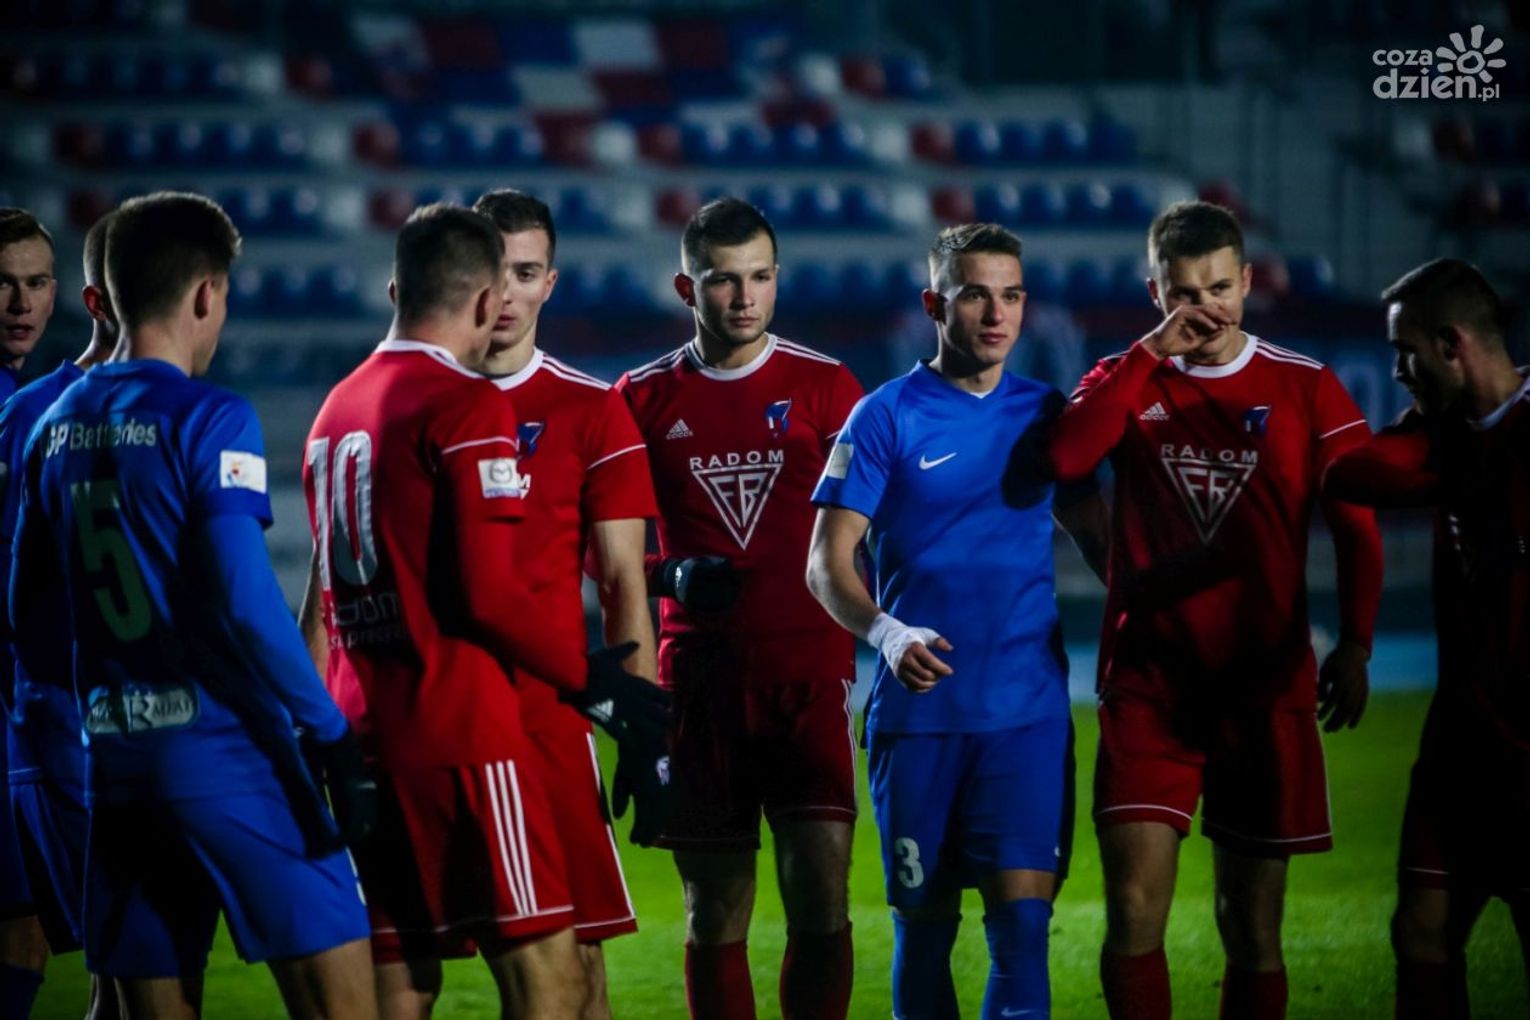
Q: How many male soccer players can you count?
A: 9